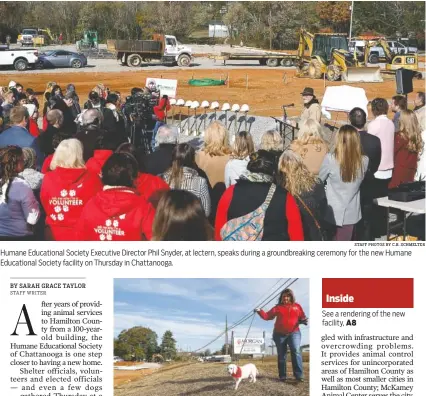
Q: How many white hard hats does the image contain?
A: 9